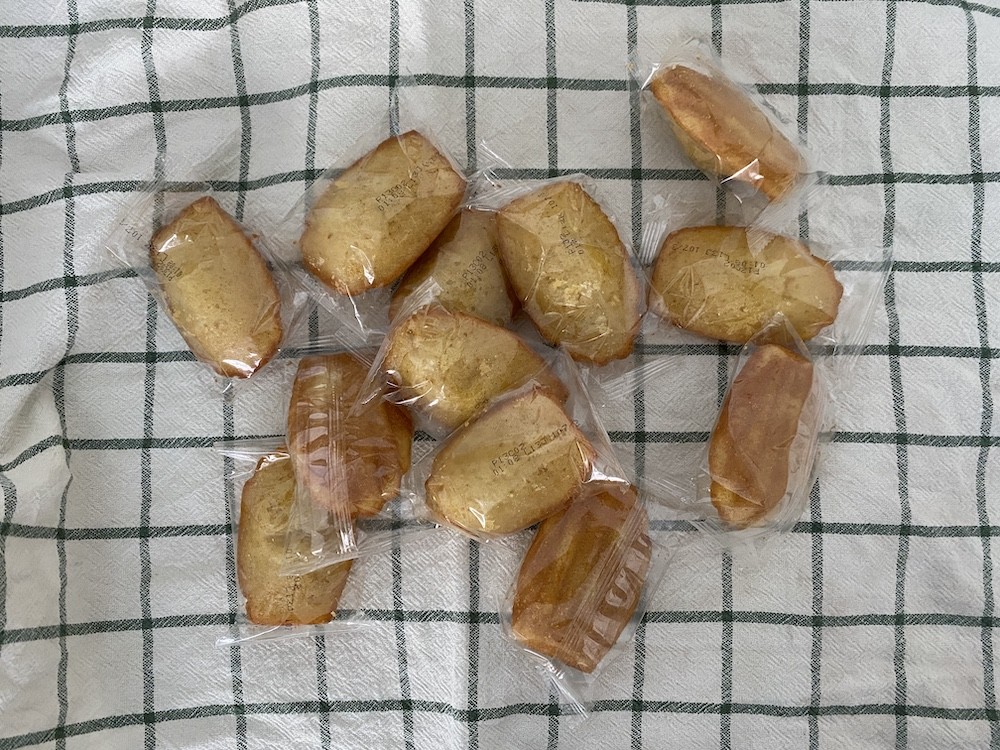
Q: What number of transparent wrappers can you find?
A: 12